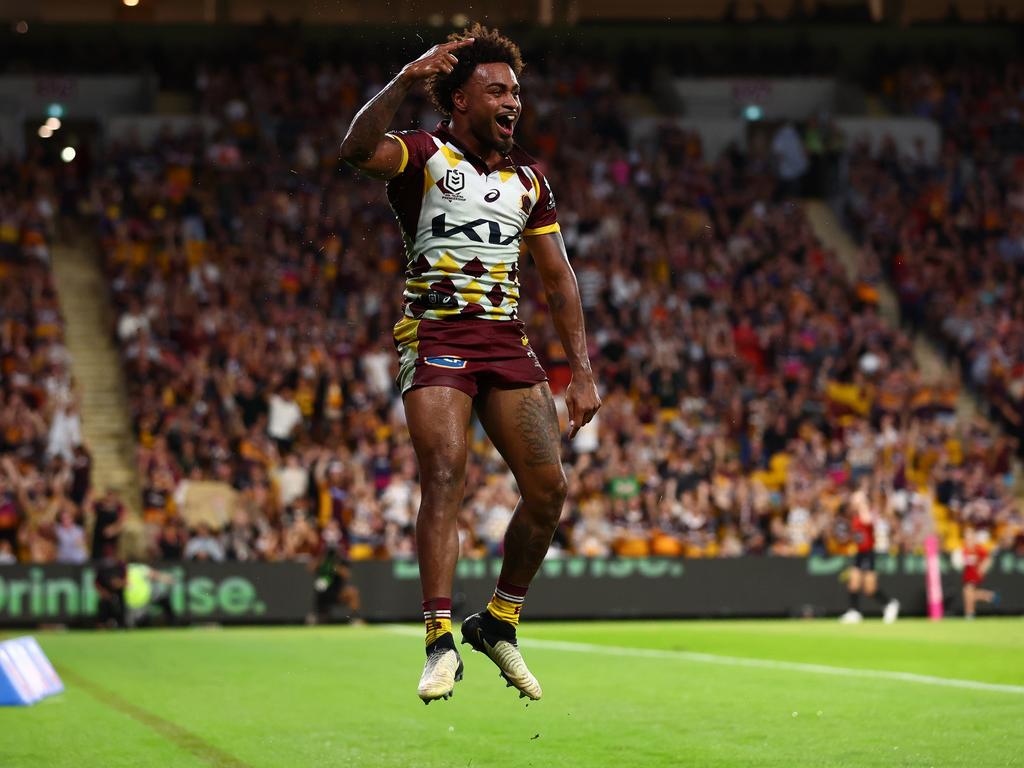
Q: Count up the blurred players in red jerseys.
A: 2